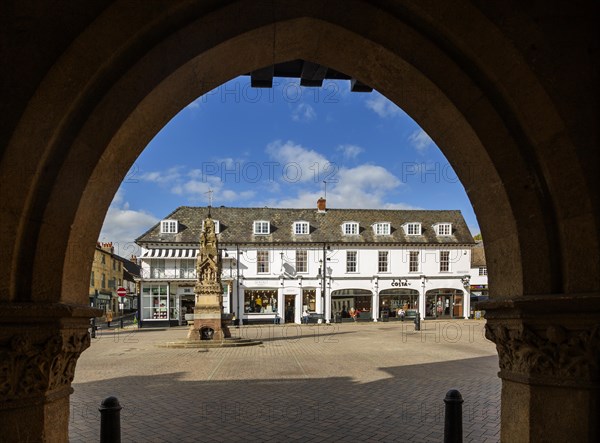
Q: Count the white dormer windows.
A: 8